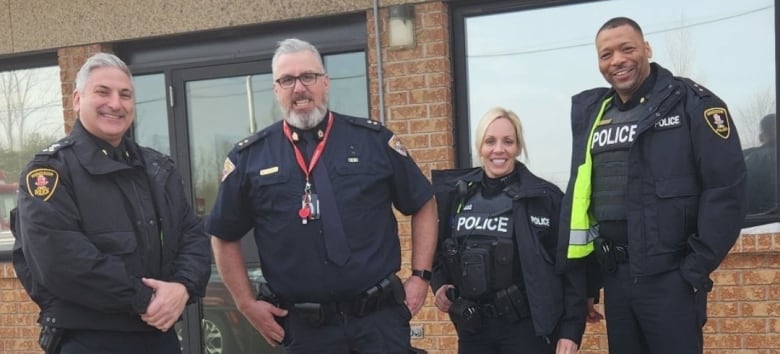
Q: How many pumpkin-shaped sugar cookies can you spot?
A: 0